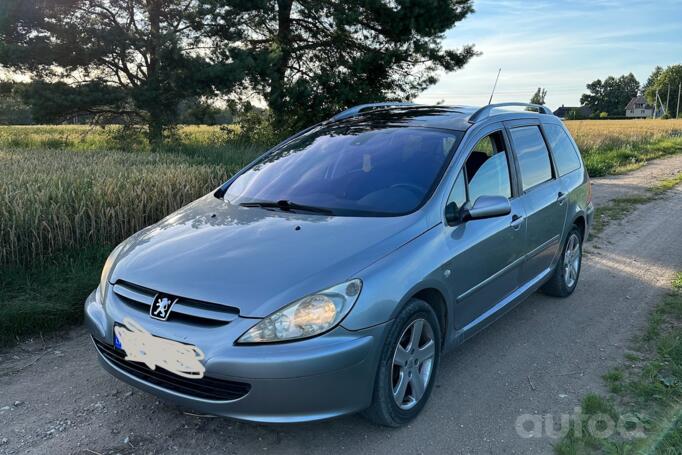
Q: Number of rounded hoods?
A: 1